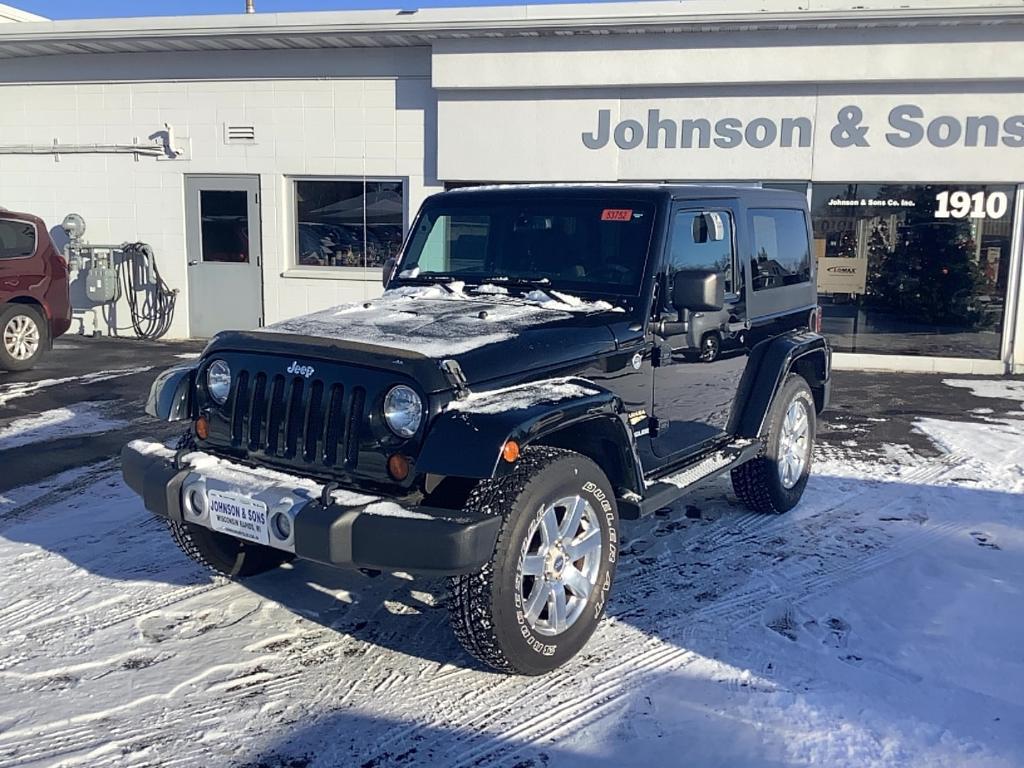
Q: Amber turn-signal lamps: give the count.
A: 3